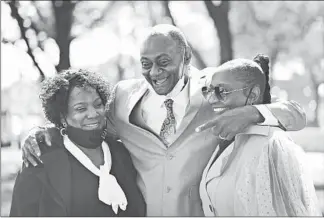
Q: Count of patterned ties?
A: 1